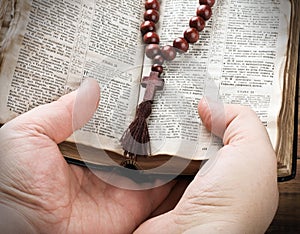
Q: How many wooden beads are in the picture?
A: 13